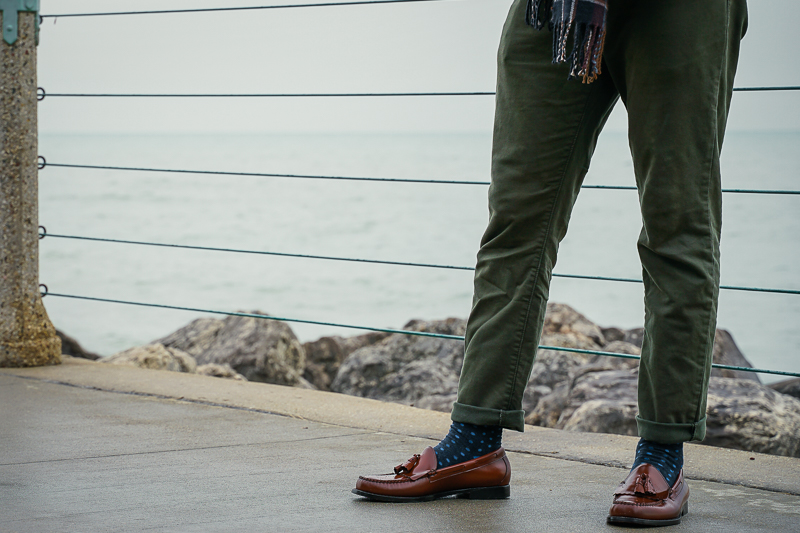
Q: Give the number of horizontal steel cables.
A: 5